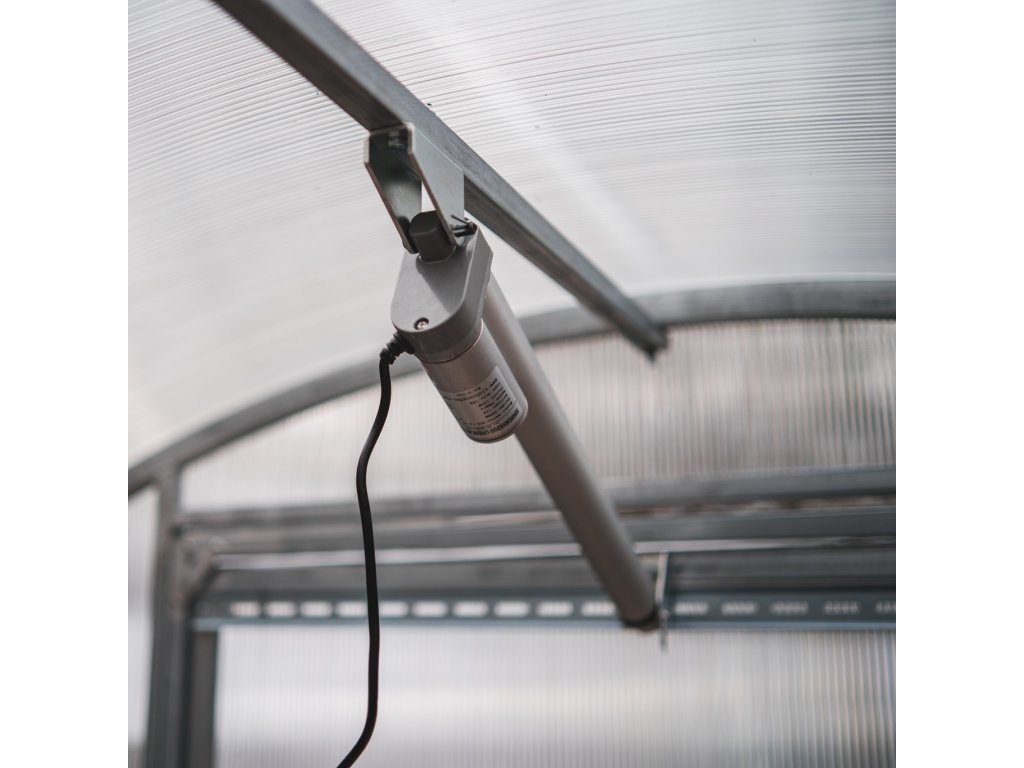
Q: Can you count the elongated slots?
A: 15